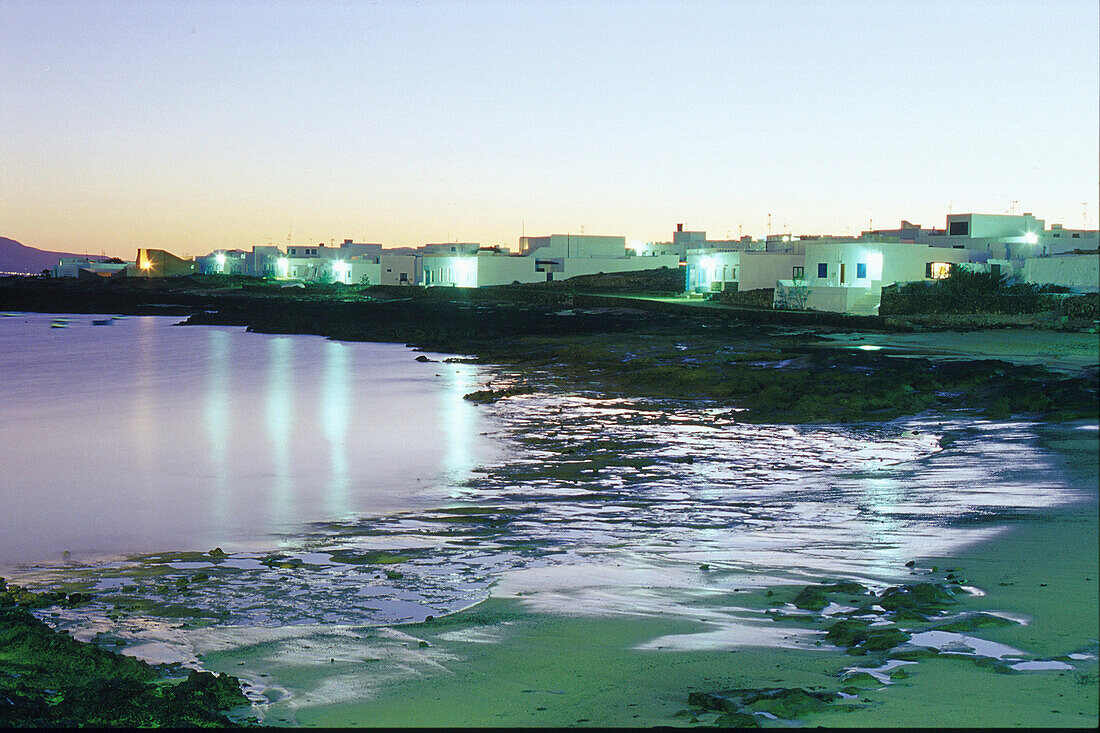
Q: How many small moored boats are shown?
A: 5